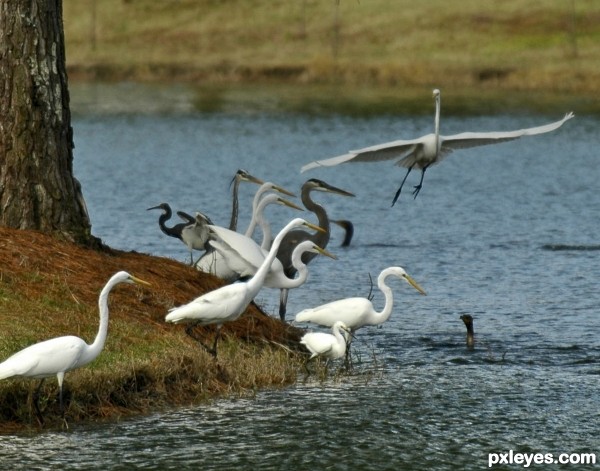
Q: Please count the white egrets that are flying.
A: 1